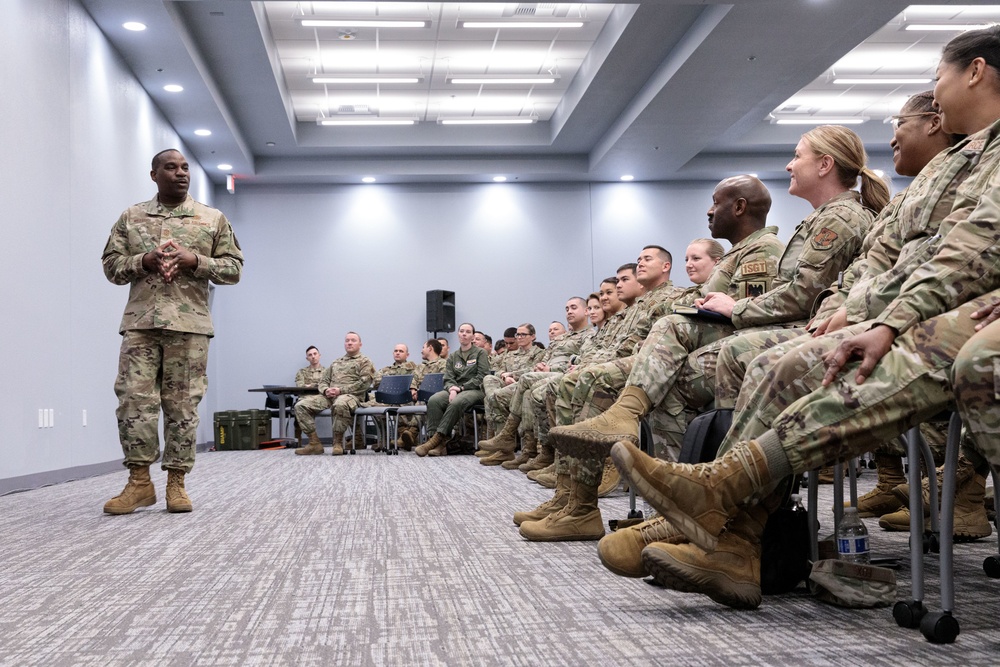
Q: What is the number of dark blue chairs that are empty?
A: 2